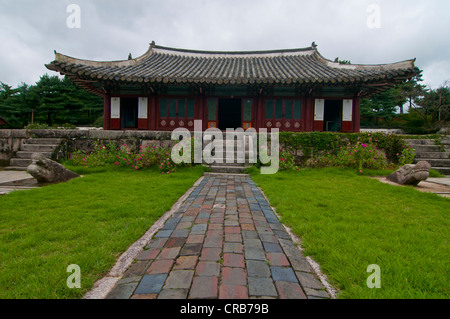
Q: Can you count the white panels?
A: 4